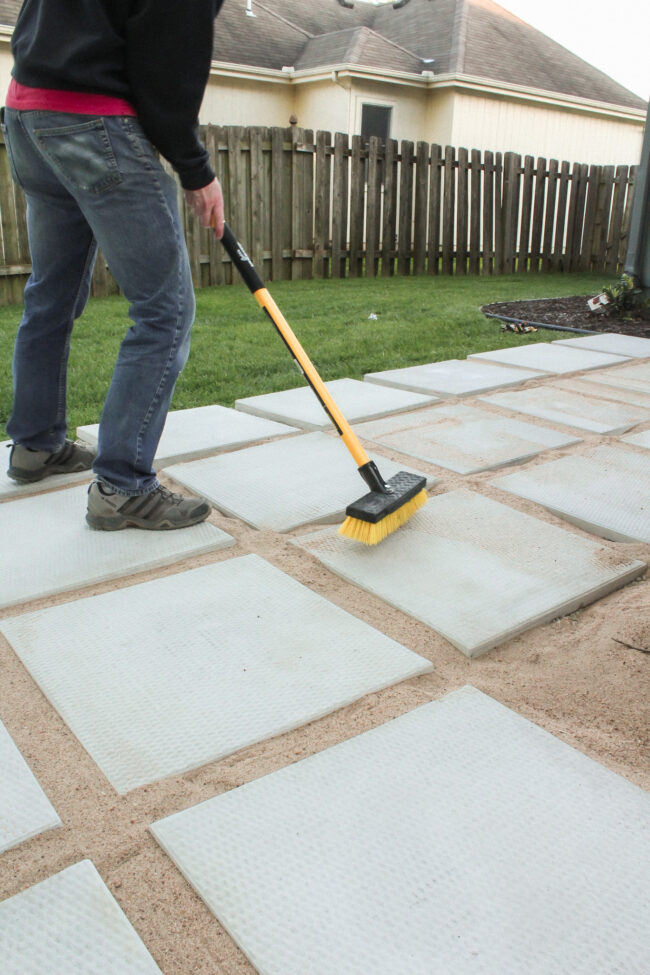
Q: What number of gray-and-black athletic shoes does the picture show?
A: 2